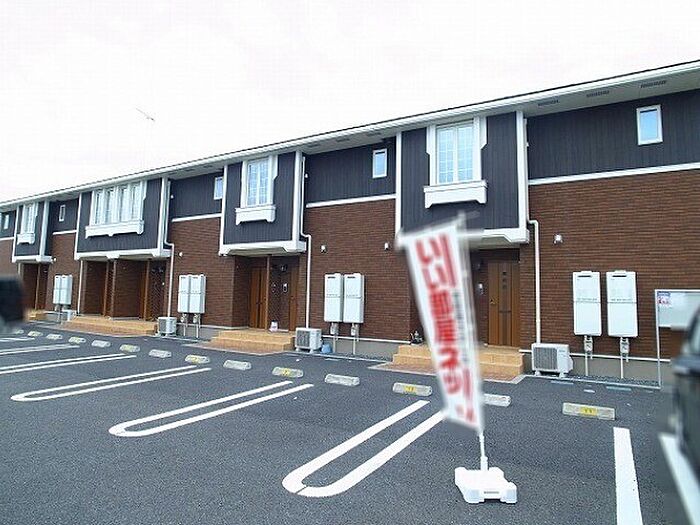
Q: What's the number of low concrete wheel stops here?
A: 14